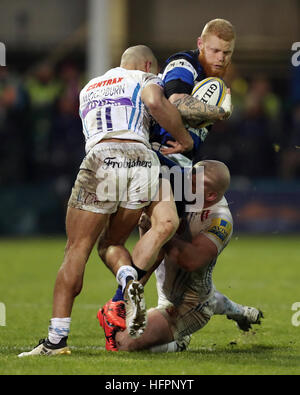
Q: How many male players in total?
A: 3